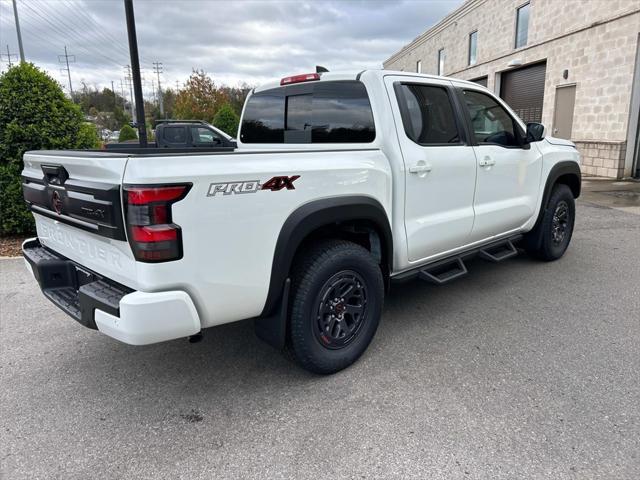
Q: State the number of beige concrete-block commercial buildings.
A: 1